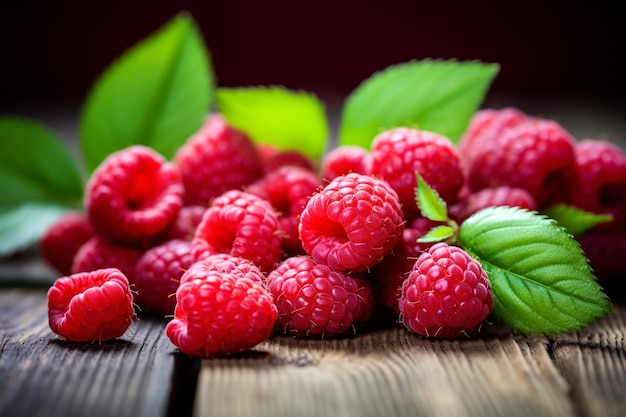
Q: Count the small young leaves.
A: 2